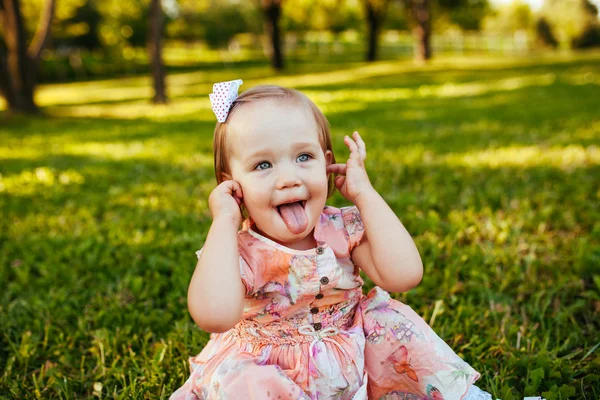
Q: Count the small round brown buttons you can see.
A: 5